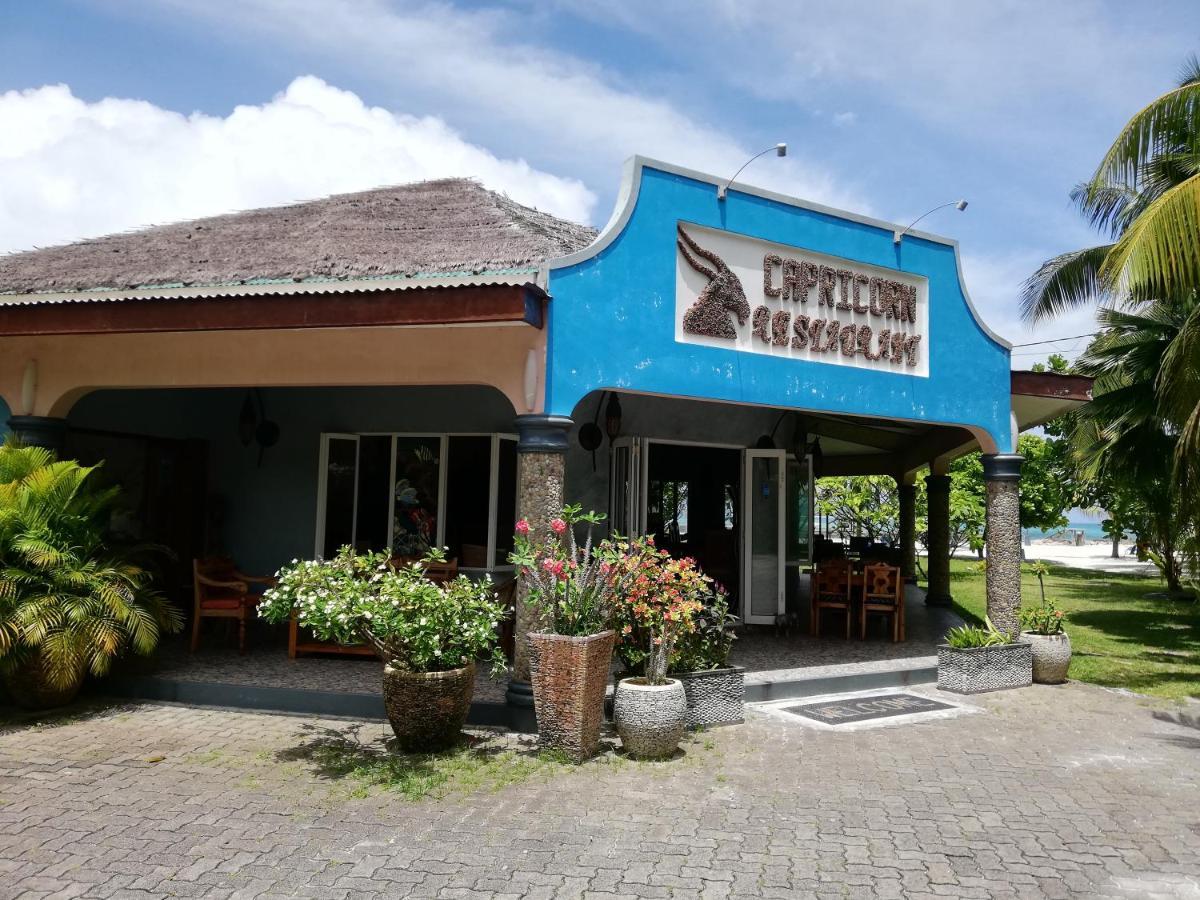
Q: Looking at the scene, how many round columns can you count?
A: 5